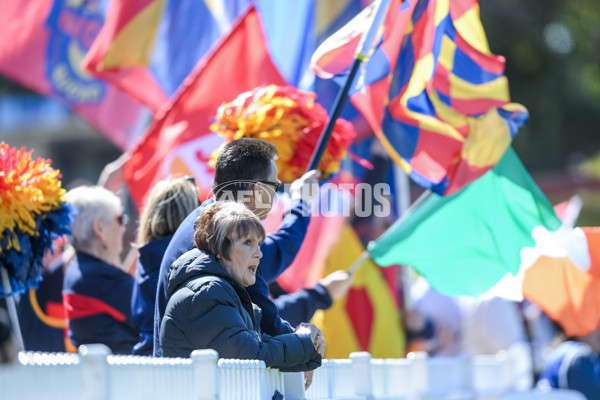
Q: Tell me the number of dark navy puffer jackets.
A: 1